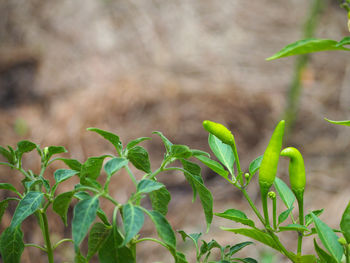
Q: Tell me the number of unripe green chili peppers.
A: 3